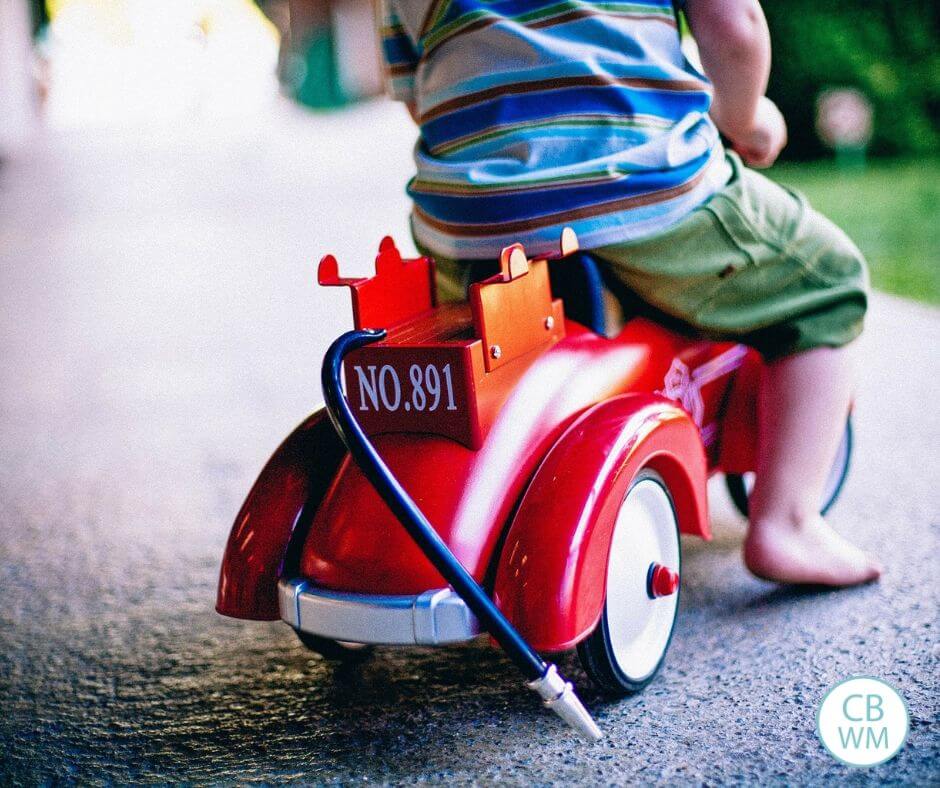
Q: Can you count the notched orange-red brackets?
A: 2